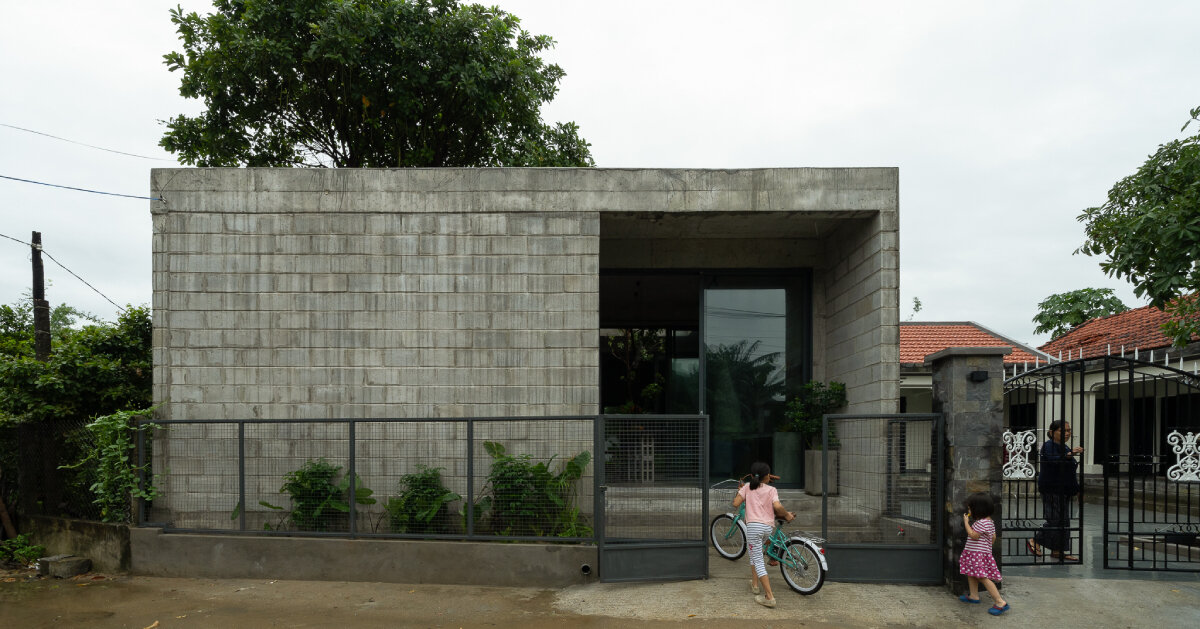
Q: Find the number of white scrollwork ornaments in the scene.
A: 2